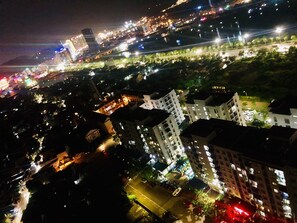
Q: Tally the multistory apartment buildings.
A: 5